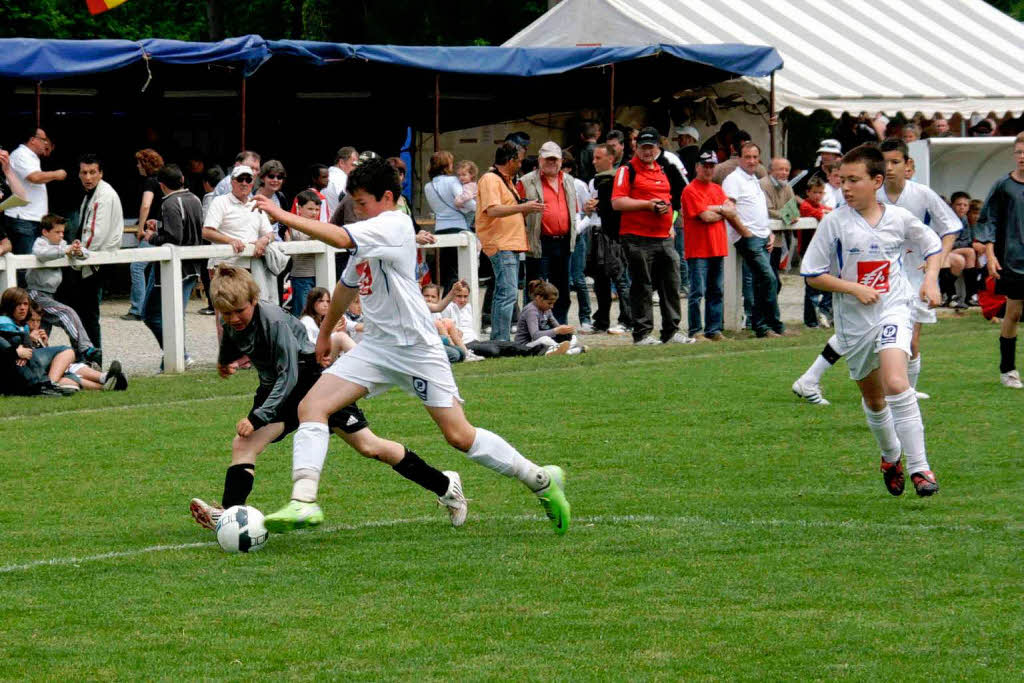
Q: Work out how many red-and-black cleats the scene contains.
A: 2